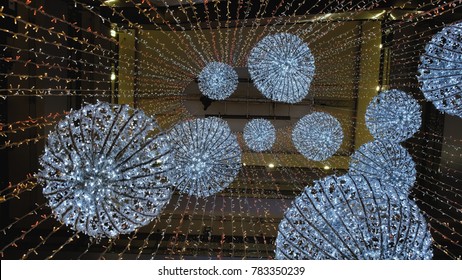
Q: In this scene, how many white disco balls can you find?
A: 10